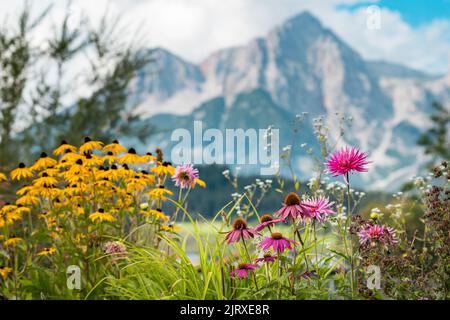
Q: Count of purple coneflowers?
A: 6